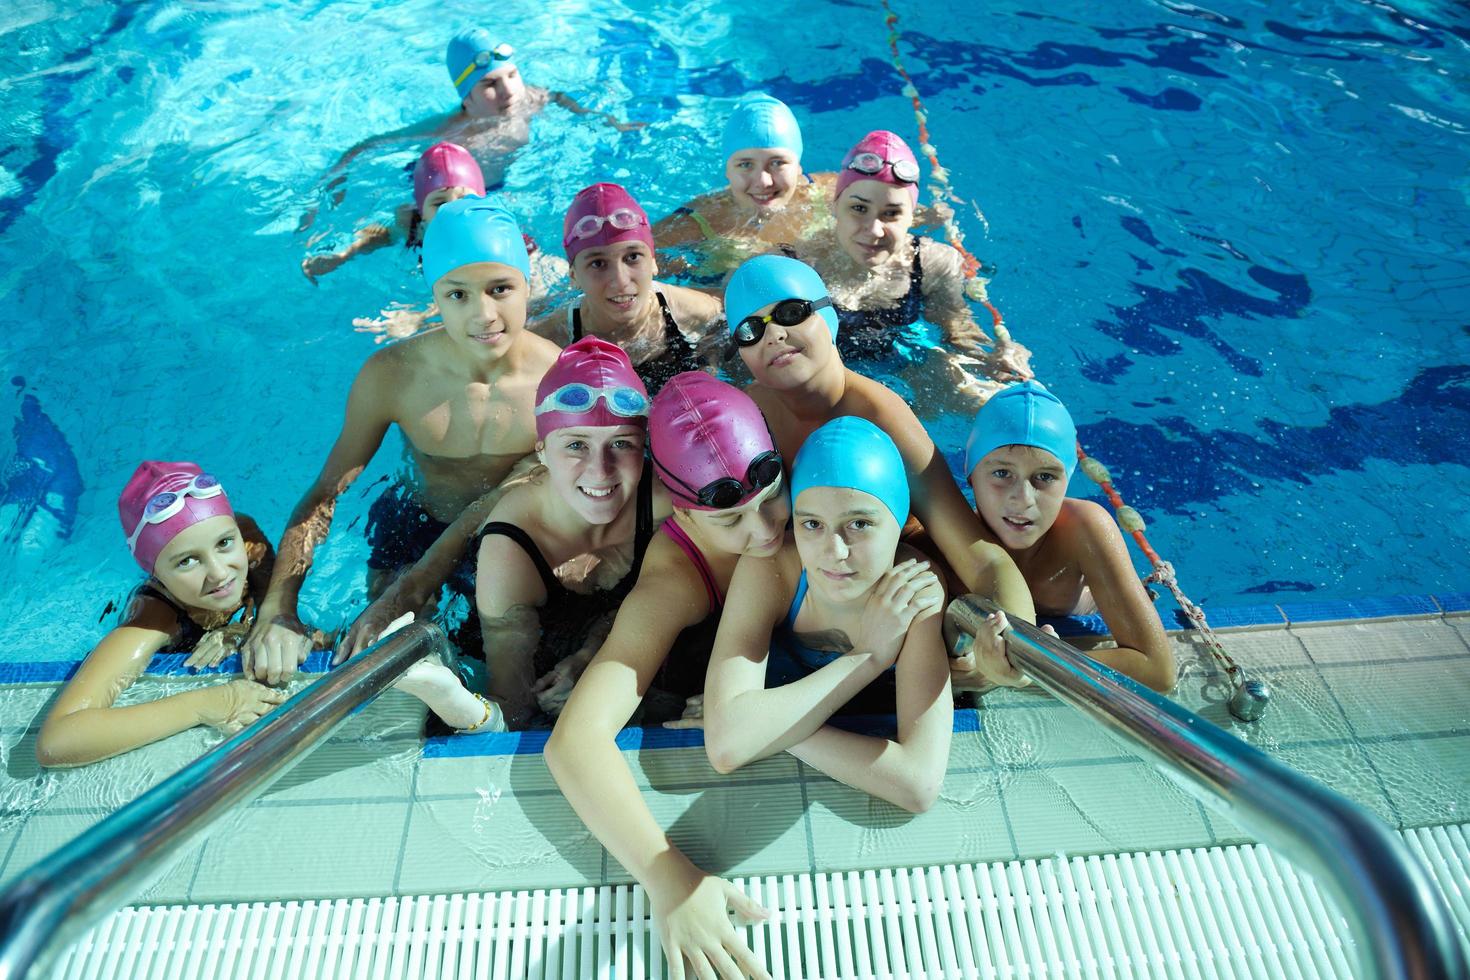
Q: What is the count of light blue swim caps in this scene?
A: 6